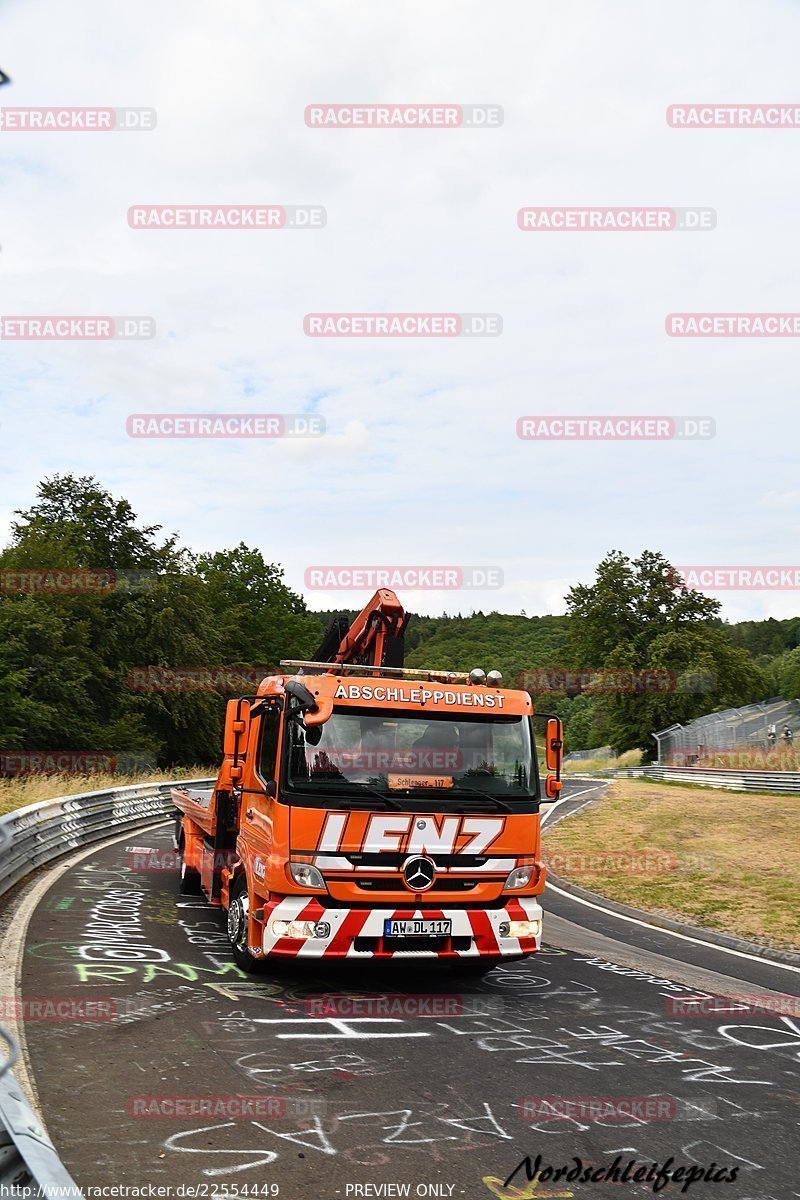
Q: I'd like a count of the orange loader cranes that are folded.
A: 1